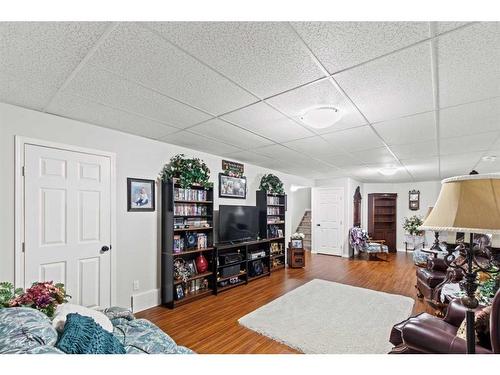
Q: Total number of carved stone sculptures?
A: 0